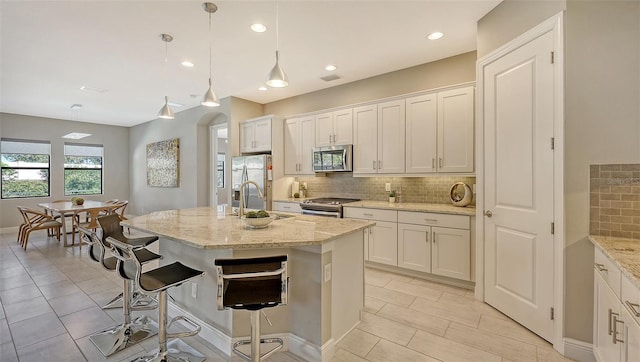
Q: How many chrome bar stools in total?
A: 4